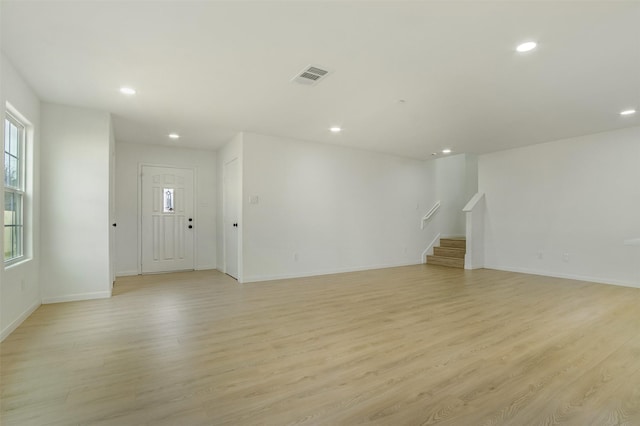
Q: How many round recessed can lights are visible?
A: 6